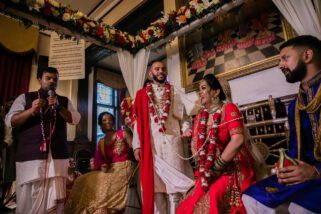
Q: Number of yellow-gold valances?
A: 1